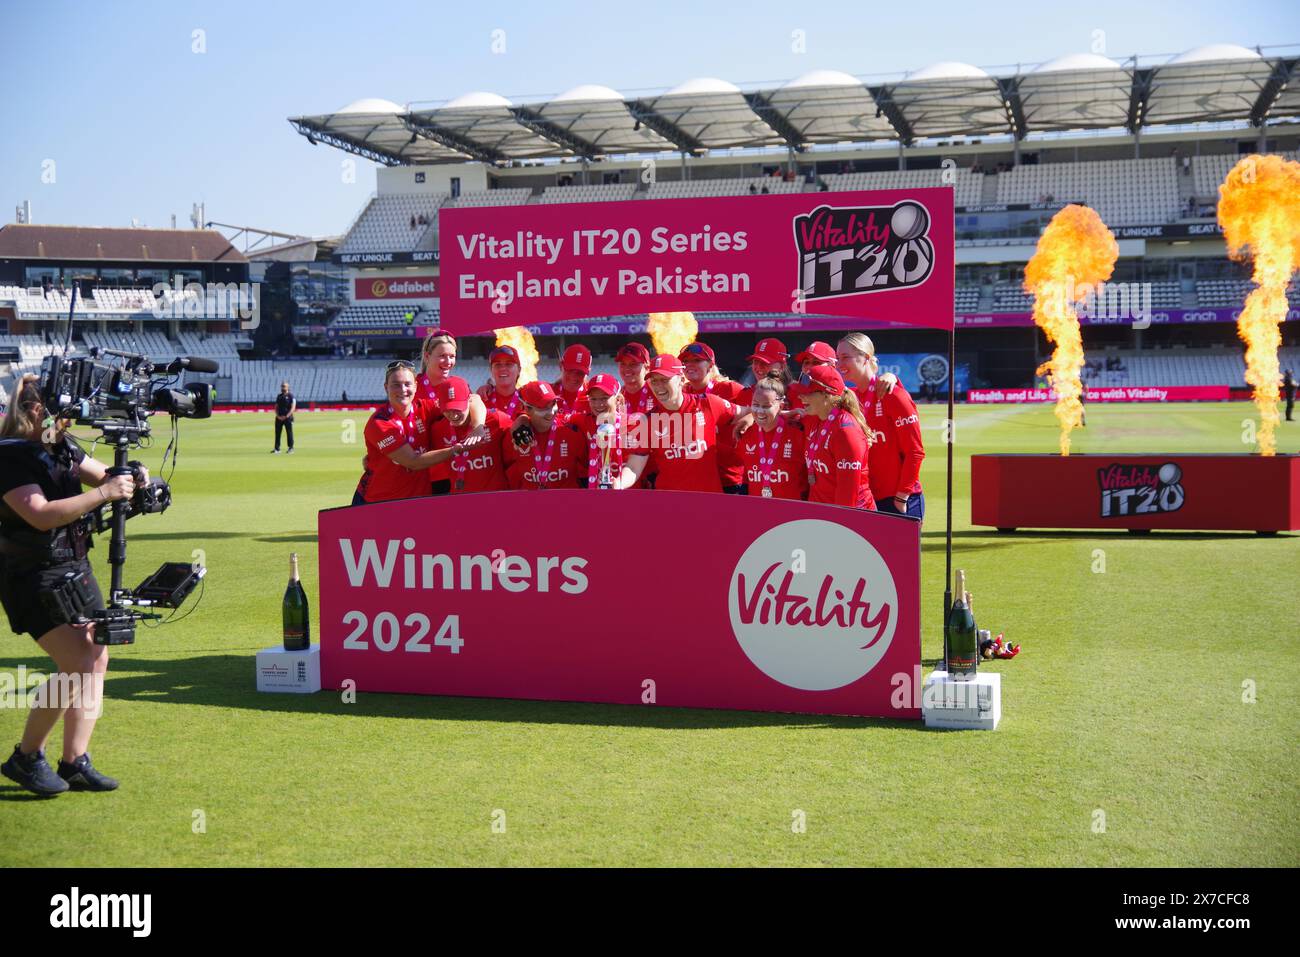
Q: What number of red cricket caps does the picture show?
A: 11